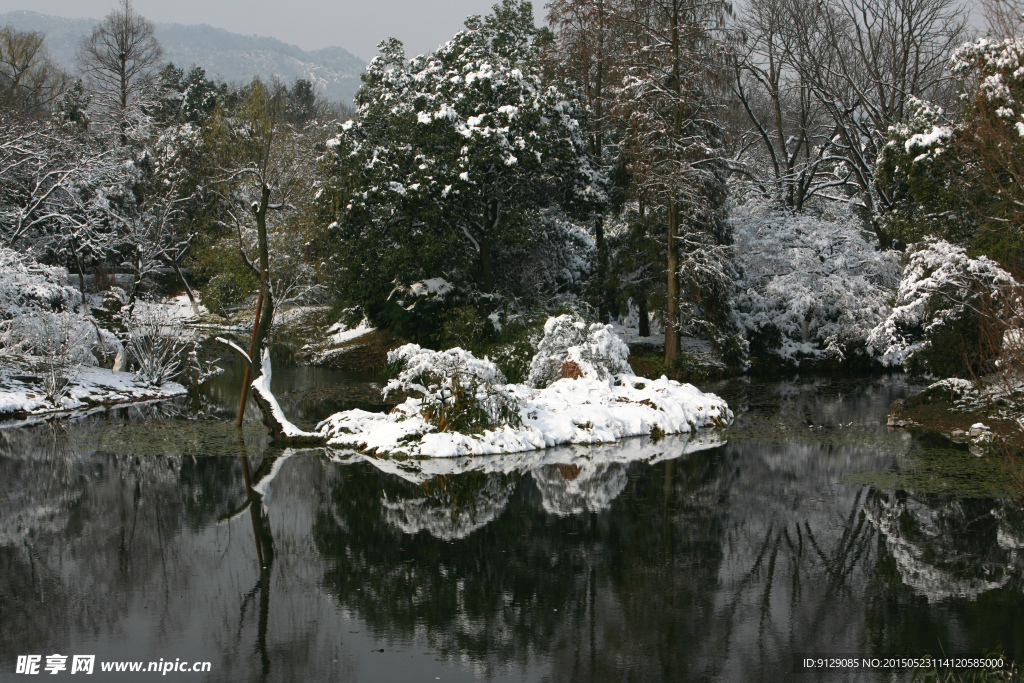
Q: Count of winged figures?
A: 0